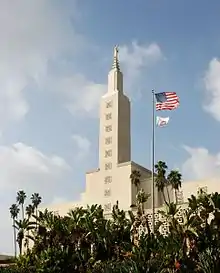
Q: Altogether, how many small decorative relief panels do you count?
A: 9